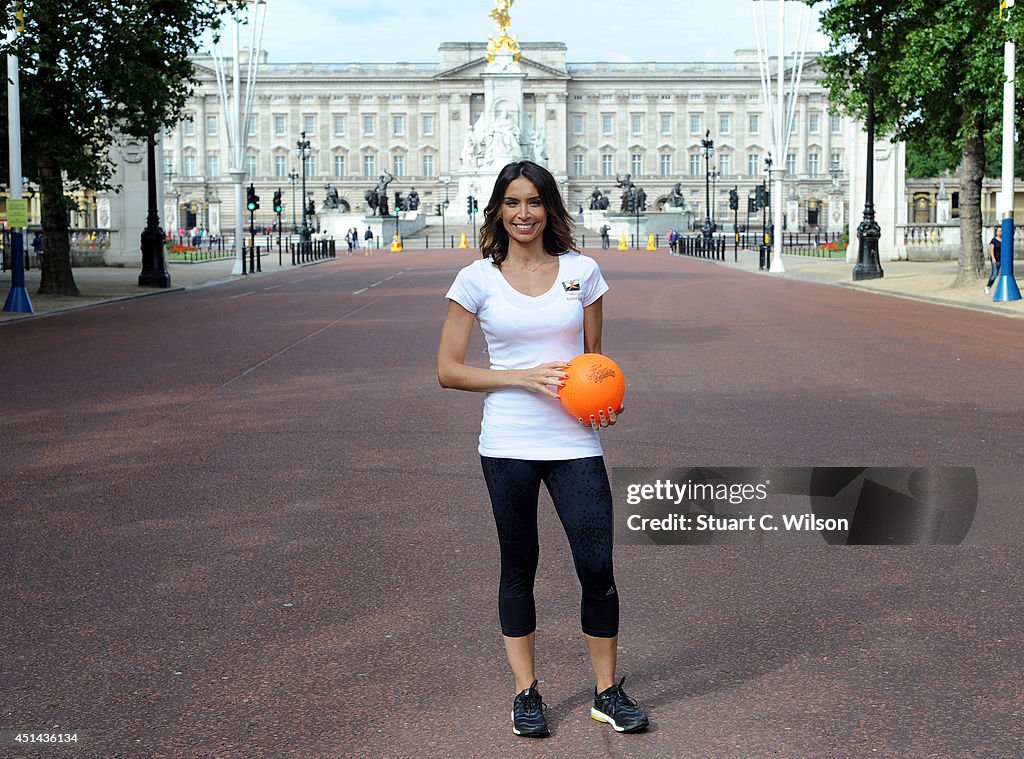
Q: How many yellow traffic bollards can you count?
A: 4